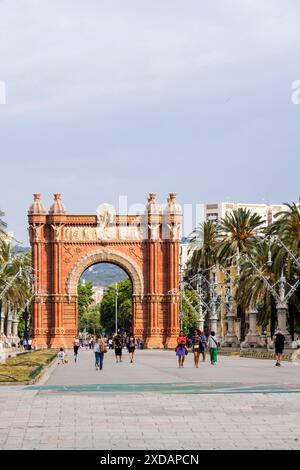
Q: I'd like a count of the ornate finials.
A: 4